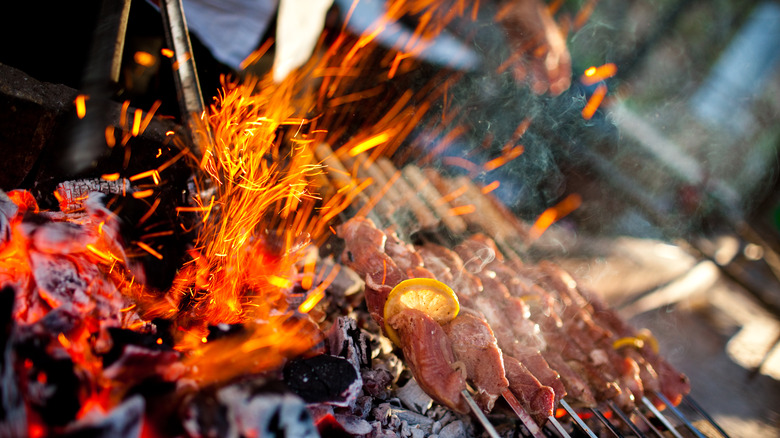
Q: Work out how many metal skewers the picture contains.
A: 10